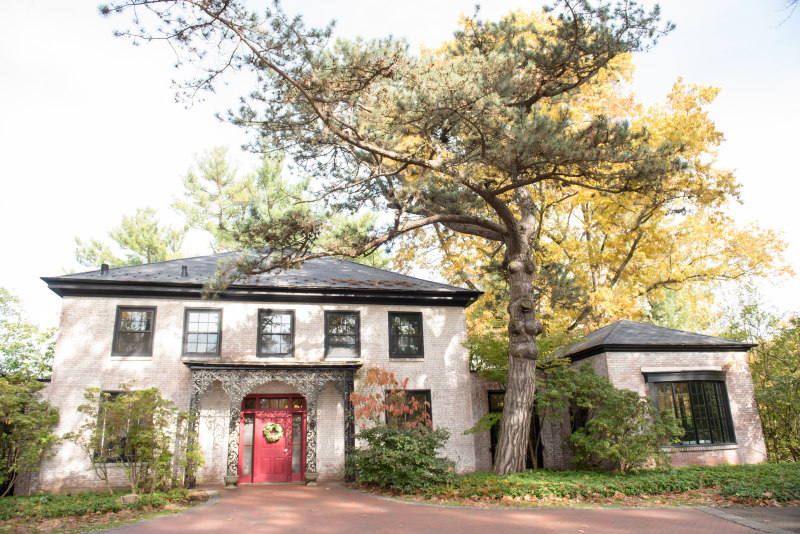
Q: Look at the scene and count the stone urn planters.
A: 2